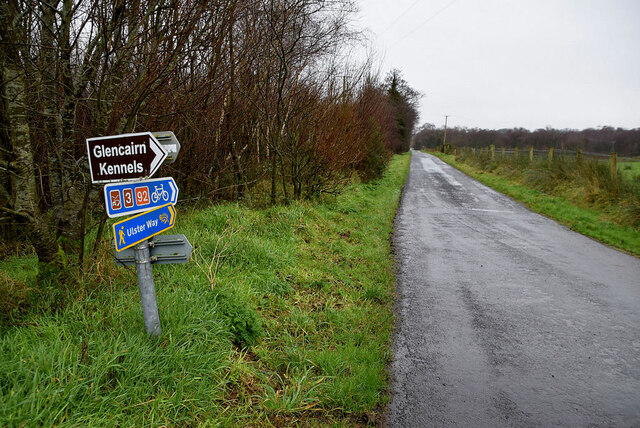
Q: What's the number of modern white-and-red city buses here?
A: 0